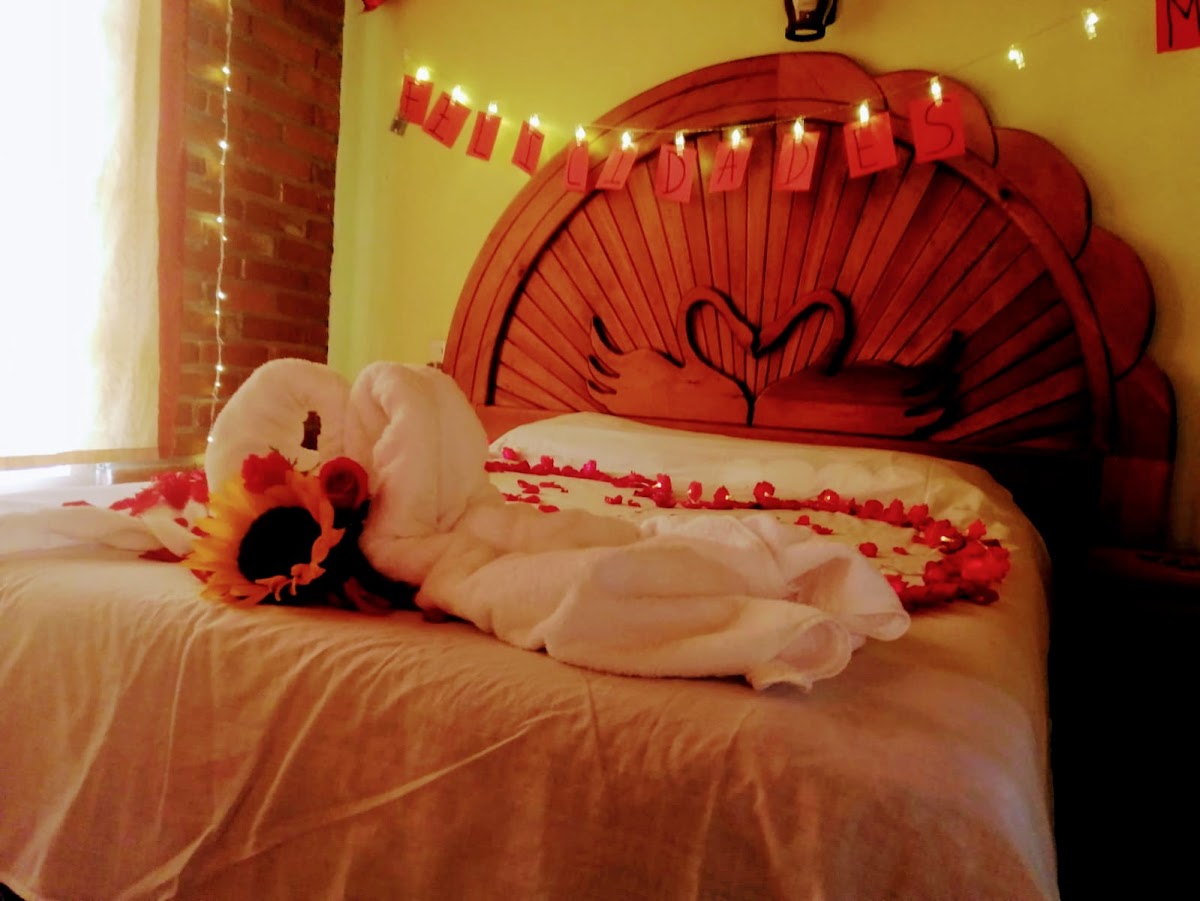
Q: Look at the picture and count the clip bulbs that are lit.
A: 13